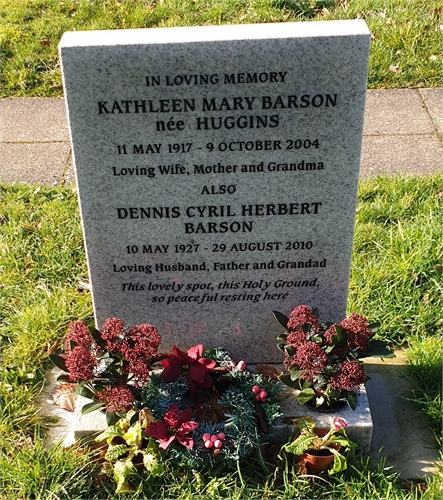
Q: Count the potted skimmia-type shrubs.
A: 2